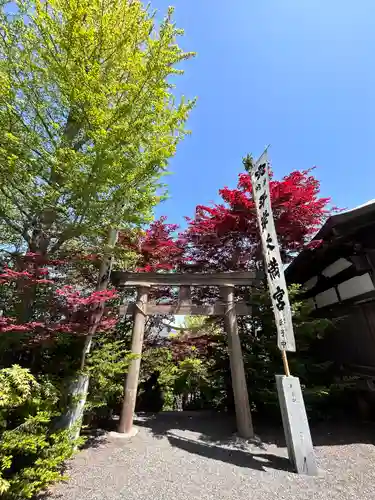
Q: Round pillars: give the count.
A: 2